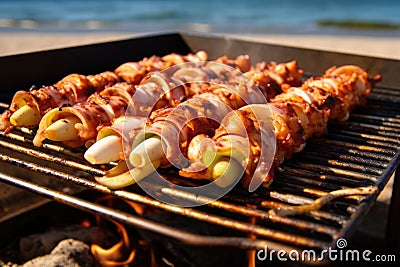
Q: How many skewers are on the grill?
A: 5